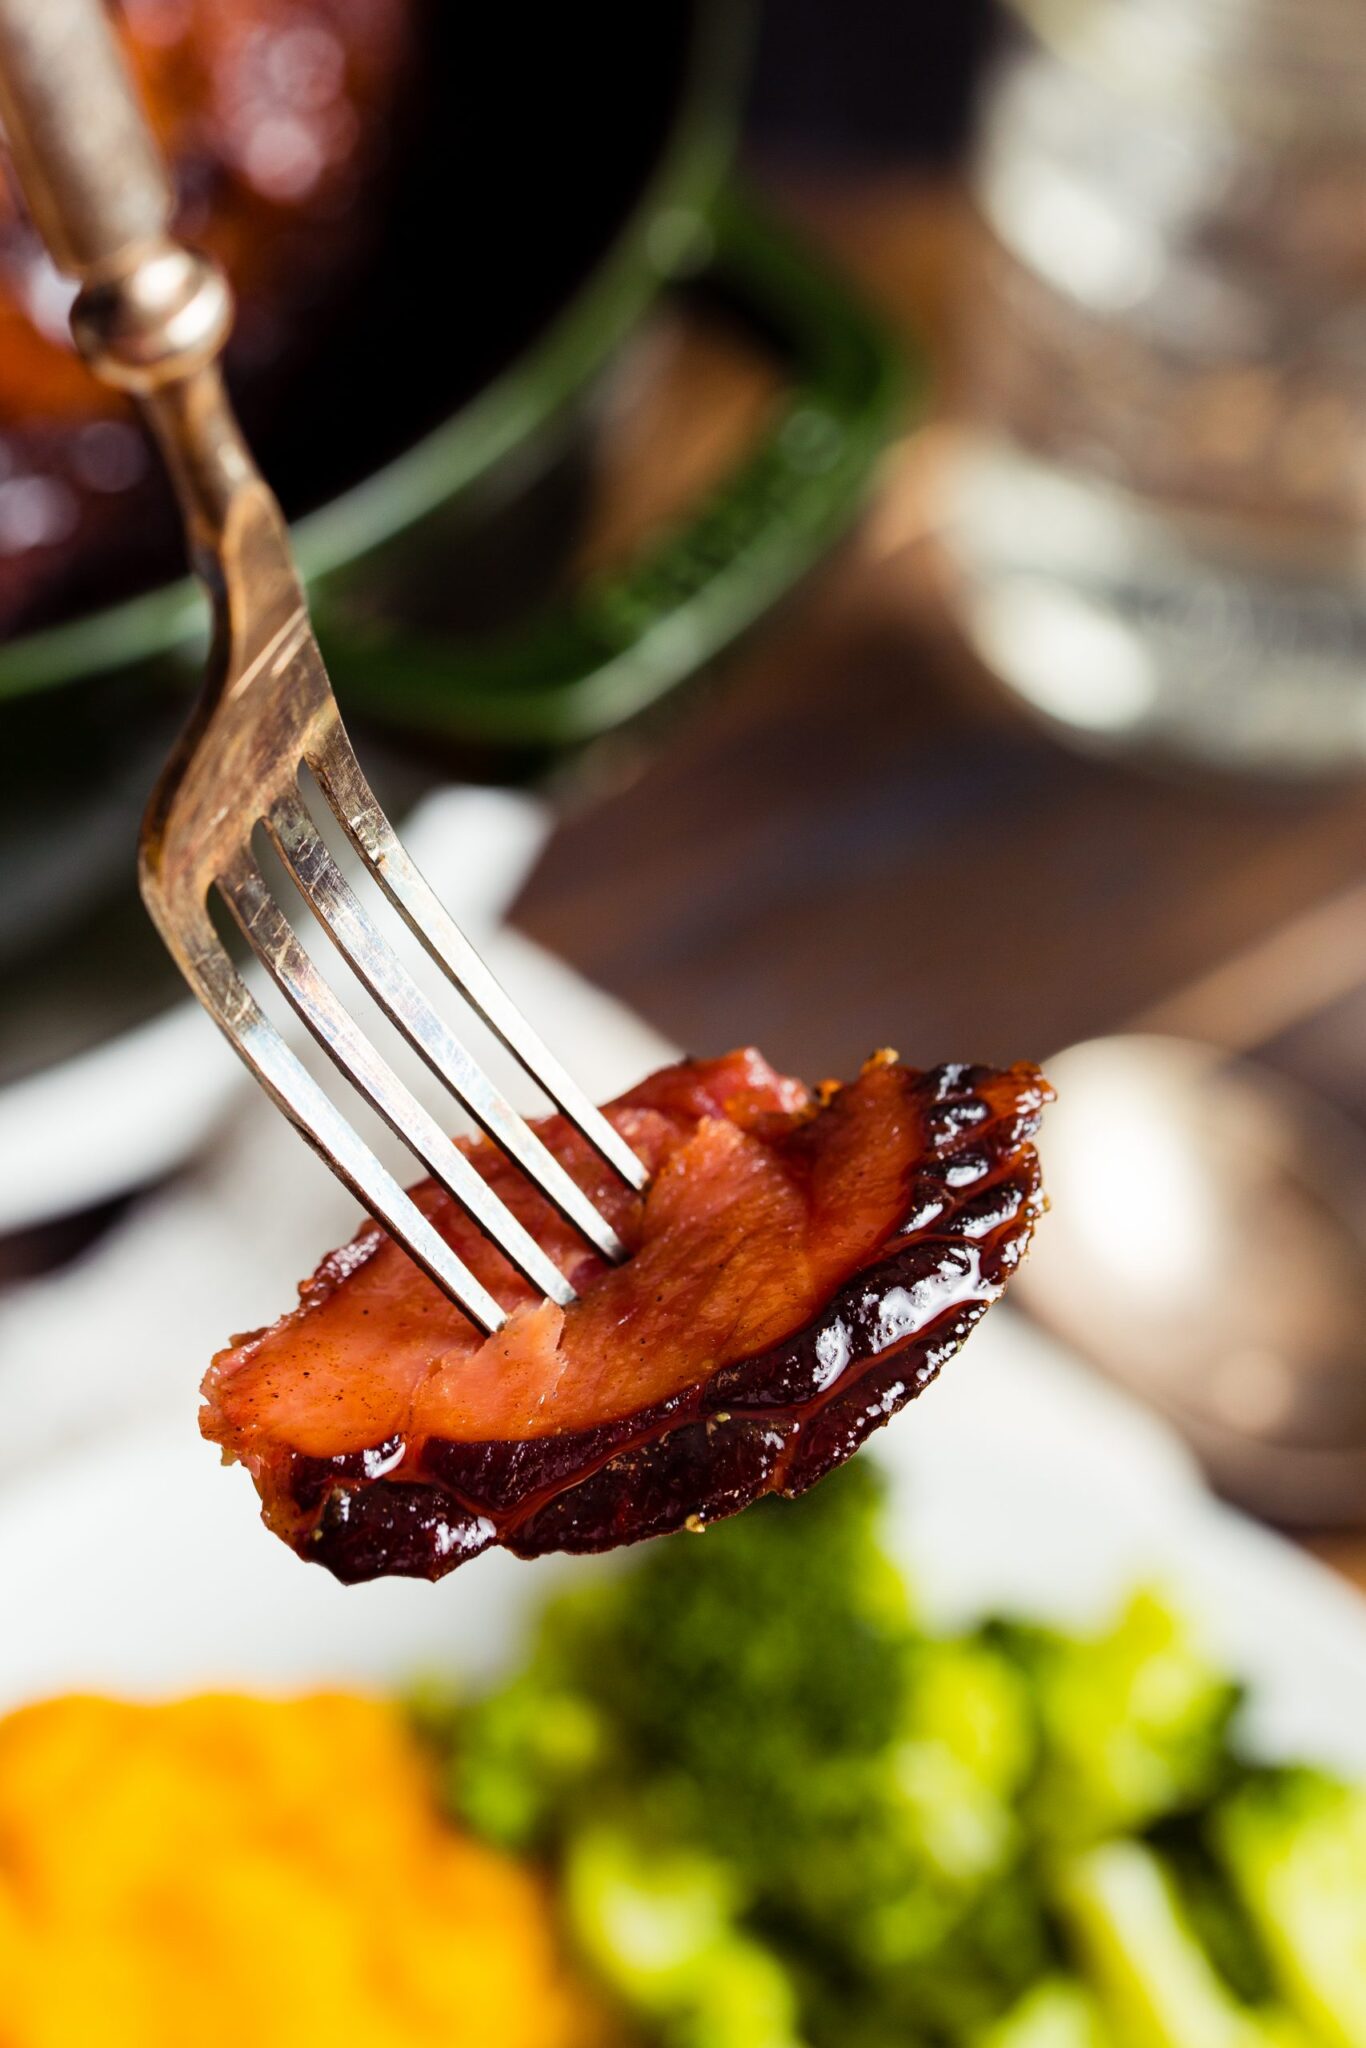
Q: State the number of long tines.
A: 4